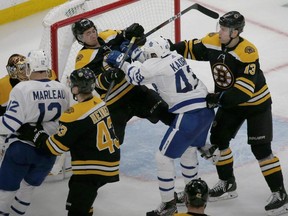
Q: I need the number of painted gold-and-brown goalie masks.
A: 1